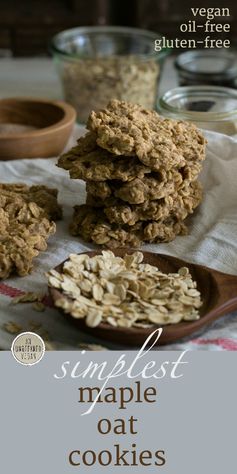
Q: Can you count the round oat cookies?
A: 7